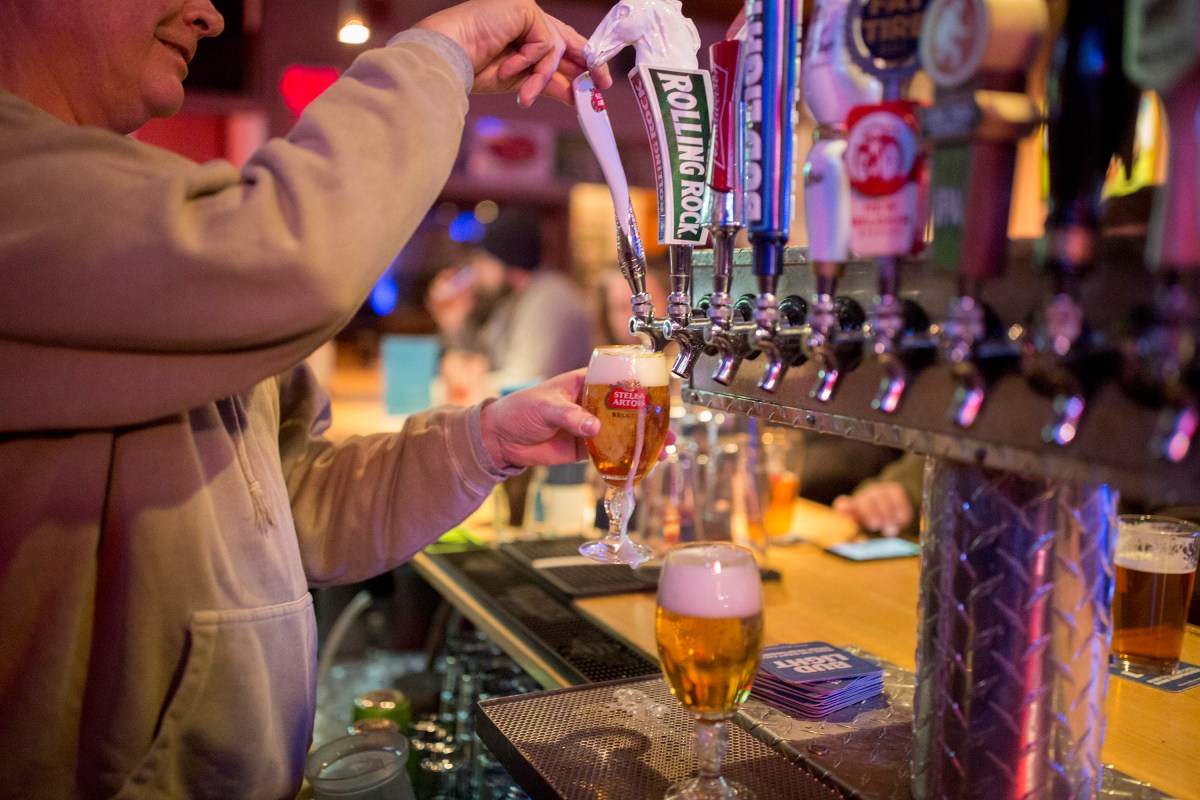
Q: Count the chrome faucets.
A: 9